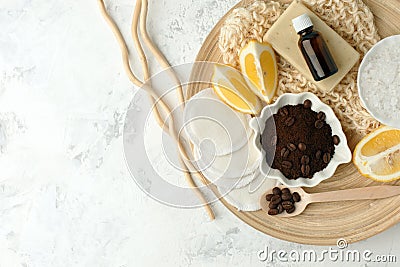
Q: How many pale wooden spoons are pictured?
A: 1